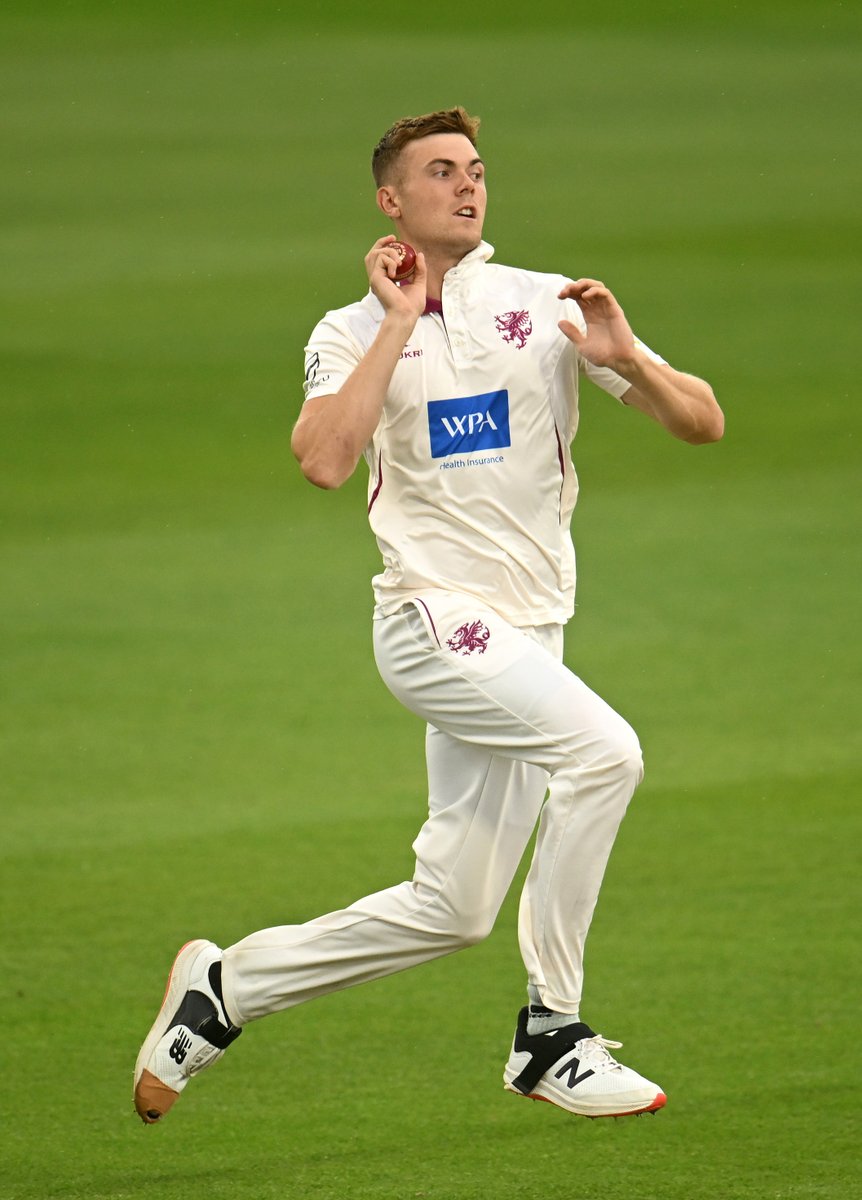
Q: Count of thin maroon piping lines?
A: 3